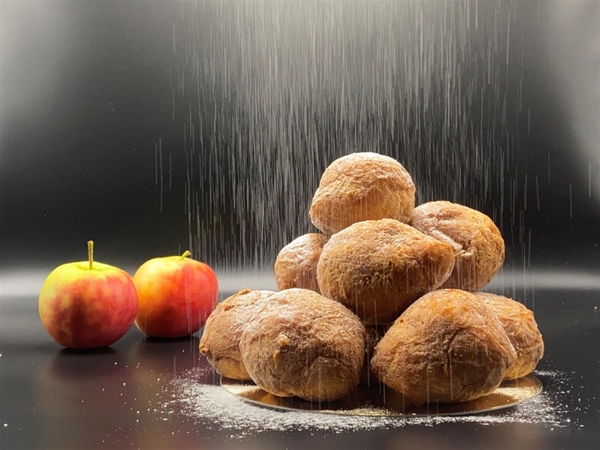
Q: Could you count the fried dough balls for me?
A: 8